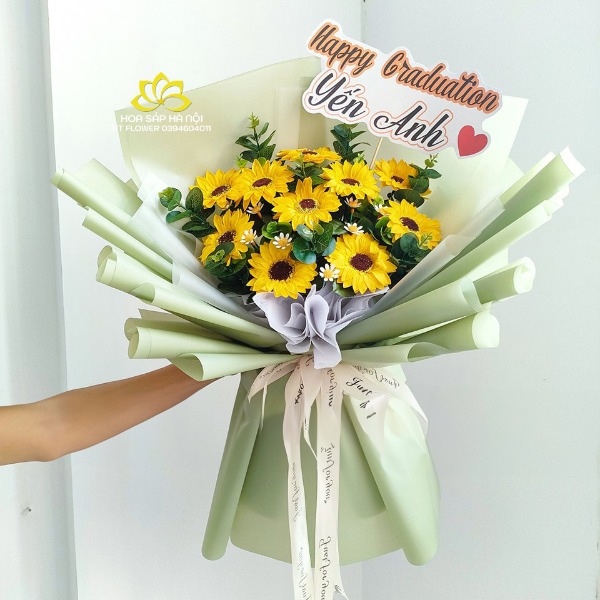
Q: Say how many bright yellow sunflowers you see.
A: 10